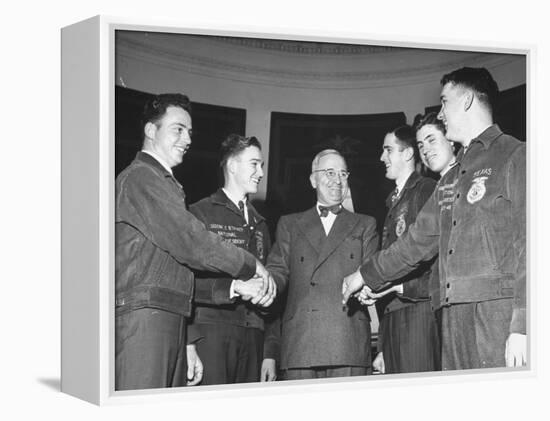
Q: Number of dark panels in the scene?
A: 3